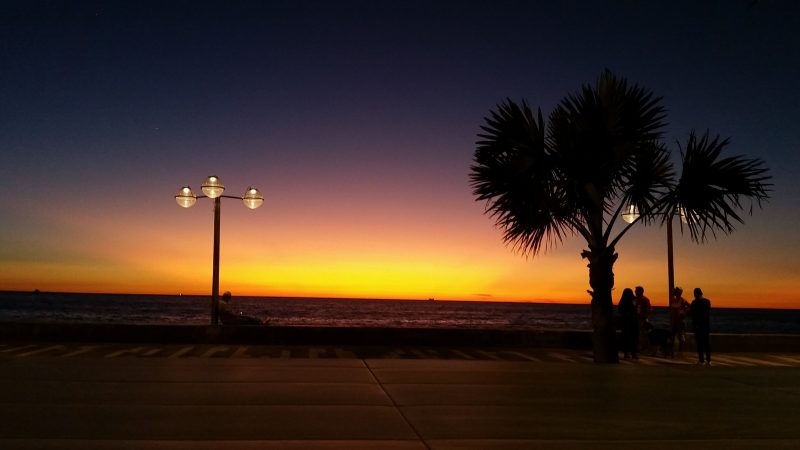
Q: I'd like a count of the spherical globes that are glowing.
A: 5